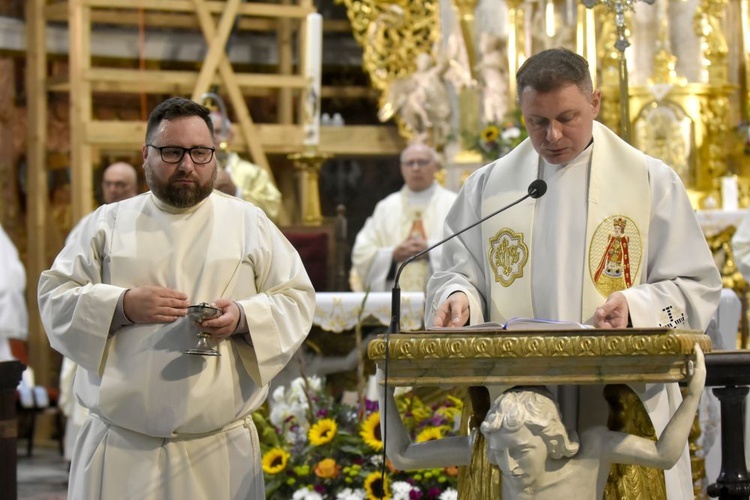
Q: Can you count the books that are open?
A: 1